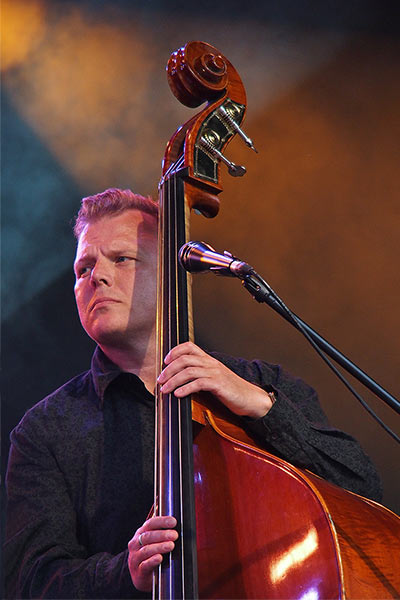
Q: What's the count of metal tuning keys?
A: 2